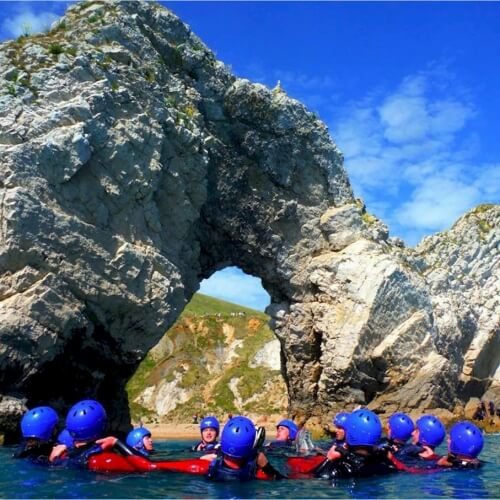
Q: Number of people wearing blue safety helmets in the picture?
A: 12